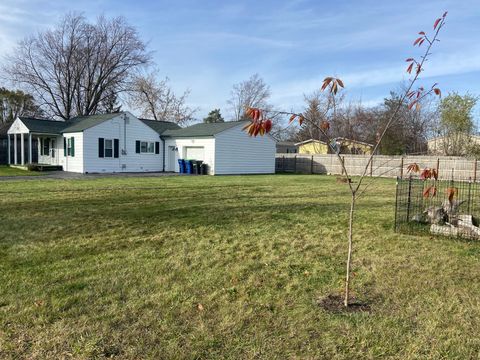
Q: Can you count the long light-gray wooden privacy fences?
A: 1